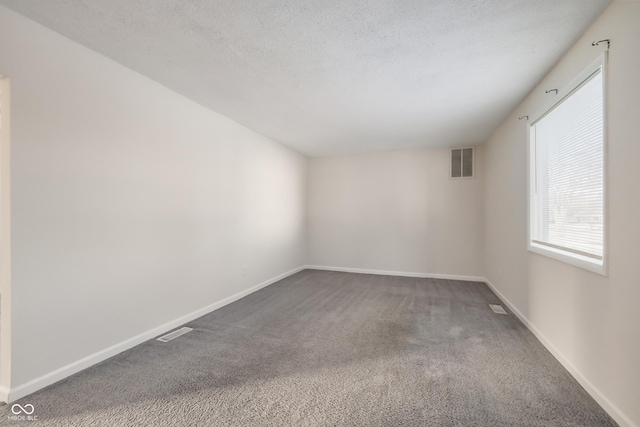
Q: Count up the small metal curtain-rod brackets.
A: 3